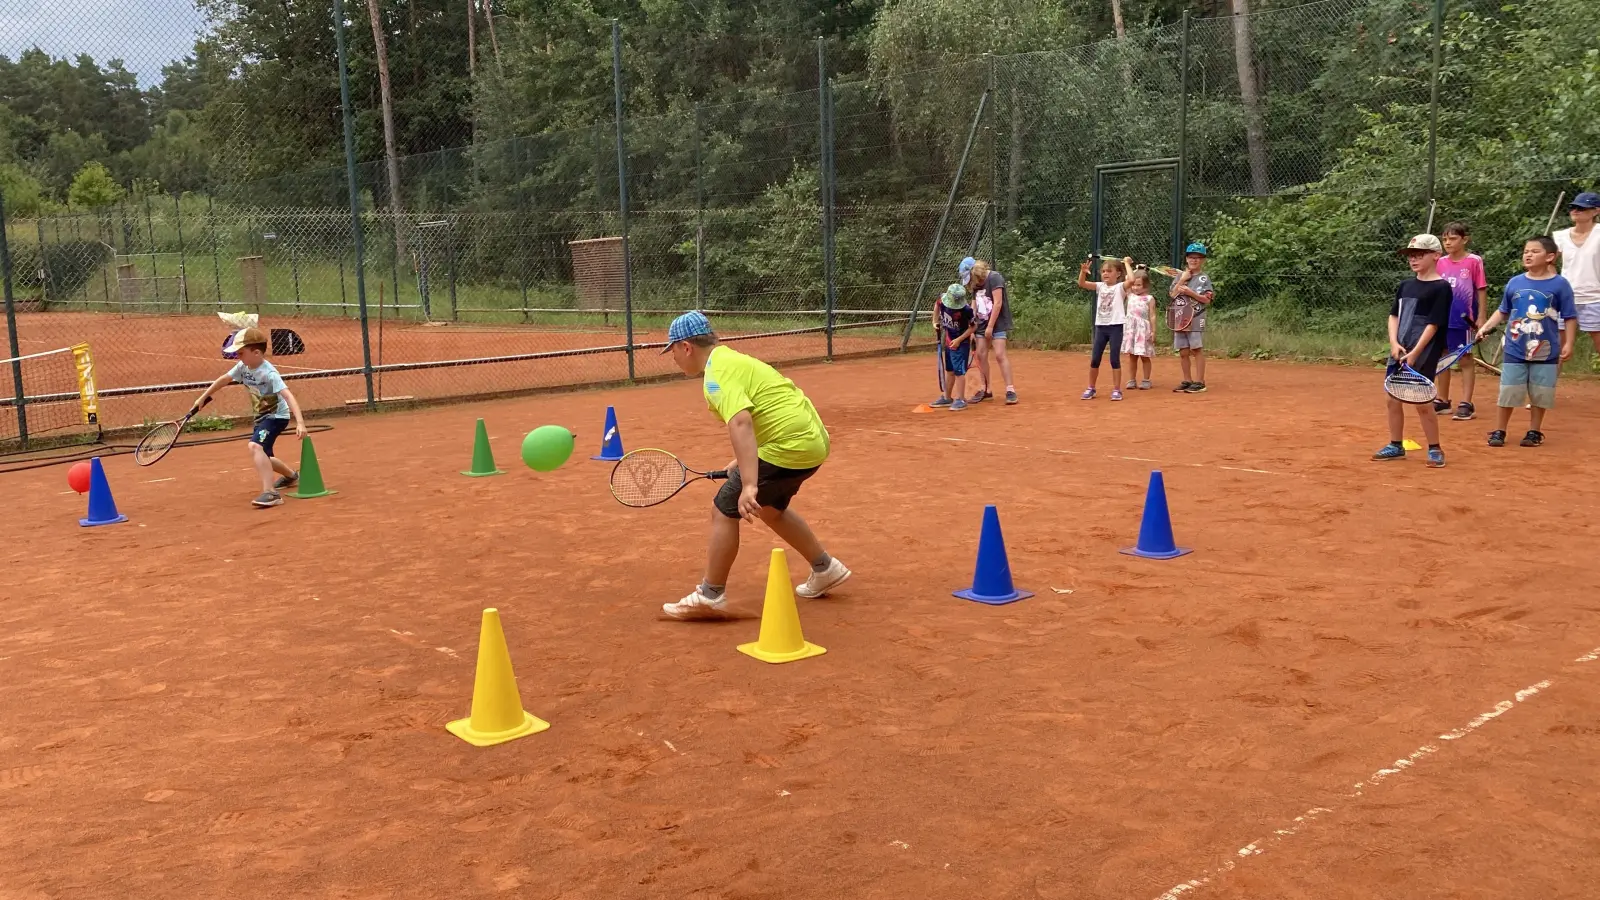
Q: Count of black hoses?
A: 1